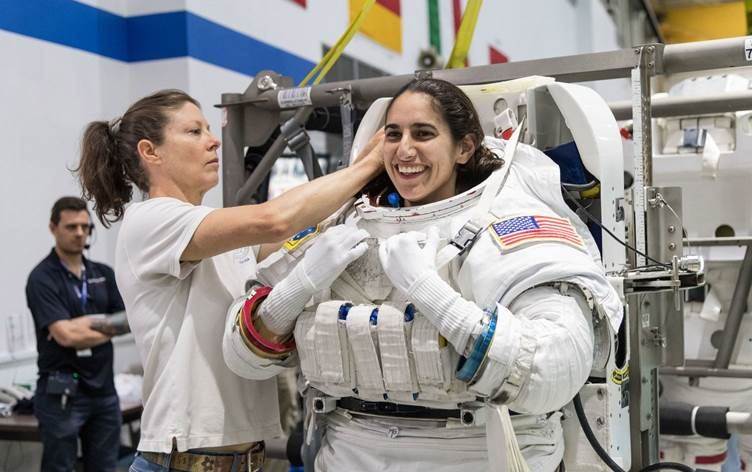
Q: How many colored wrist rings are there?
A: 2